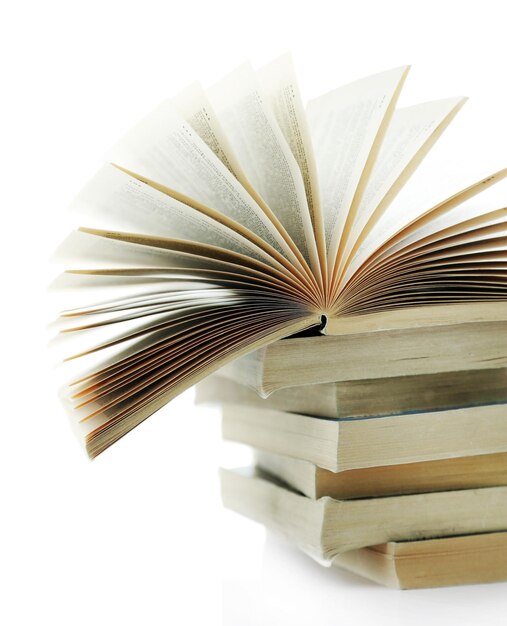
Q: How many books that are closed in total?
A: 6